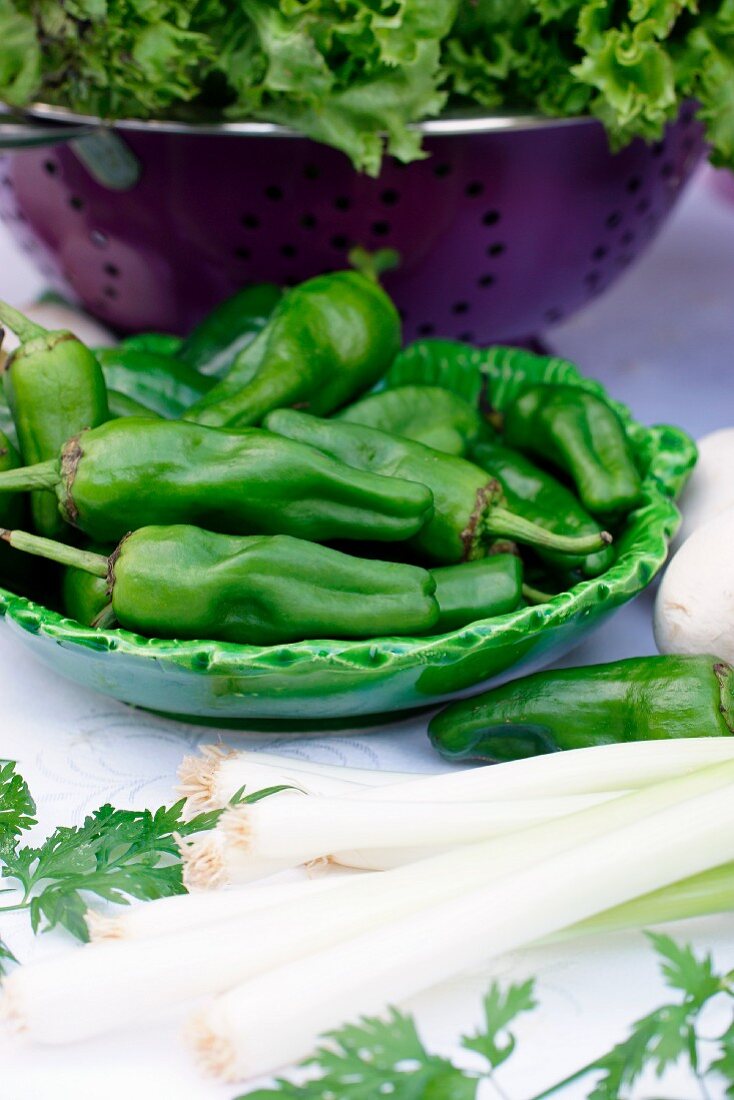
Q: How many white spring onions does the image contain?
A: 7